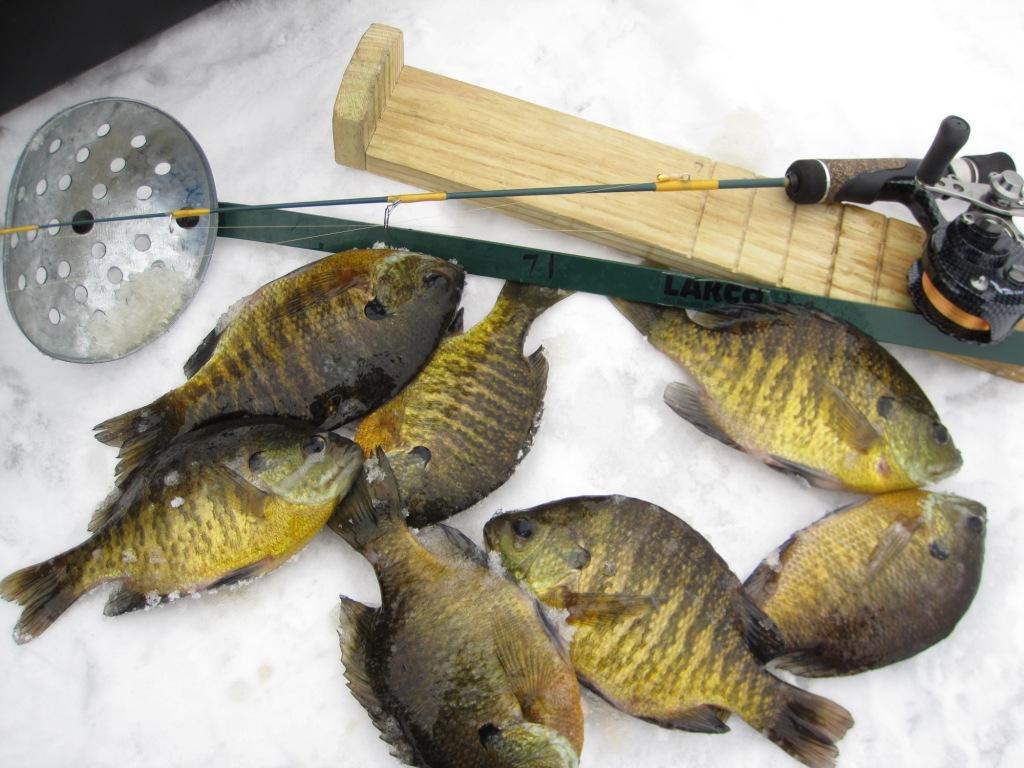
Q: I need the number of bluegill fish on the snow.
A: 7